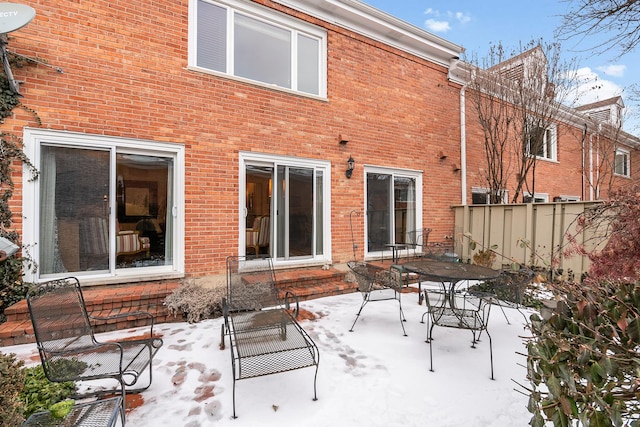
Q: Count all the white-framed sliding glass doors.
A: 3